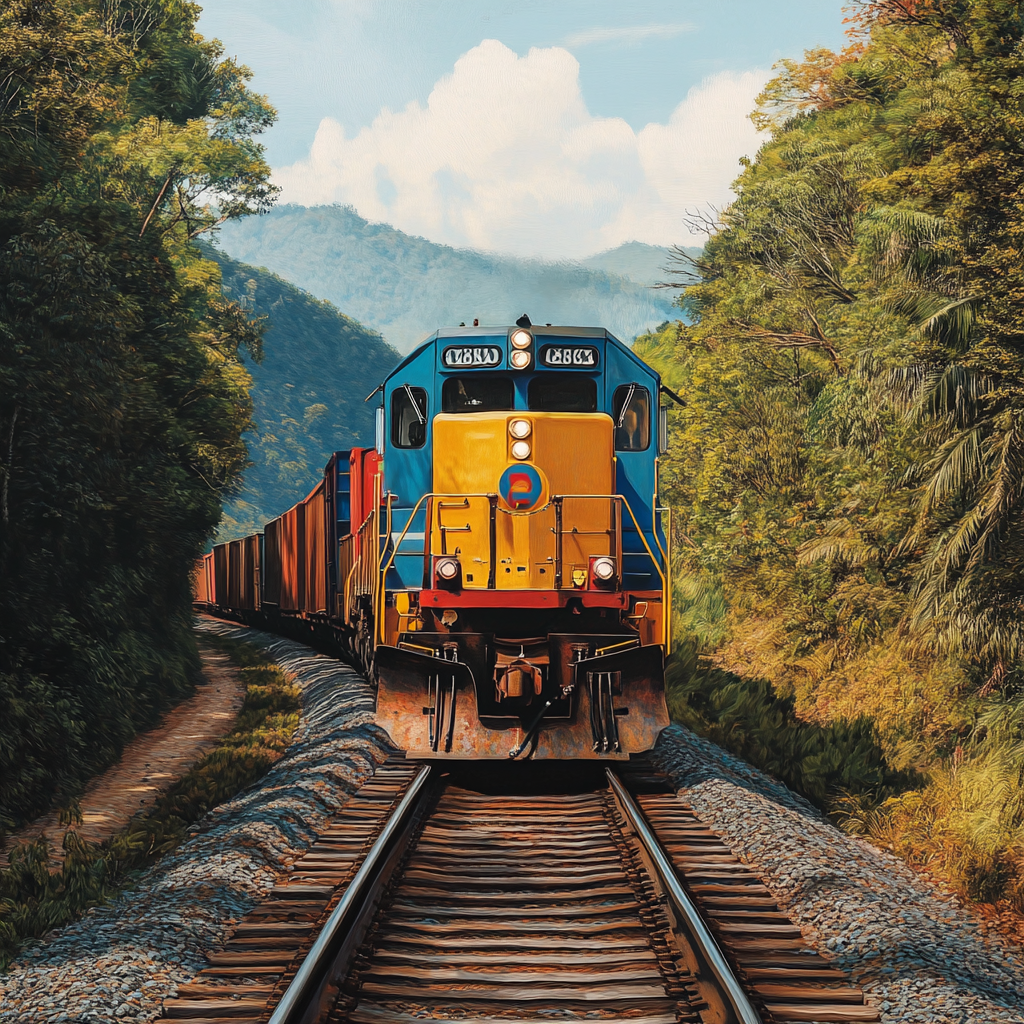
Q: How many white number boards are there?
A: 2